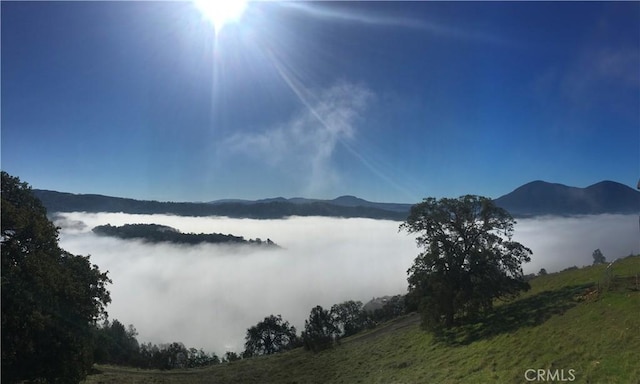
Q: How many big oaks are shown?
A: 2